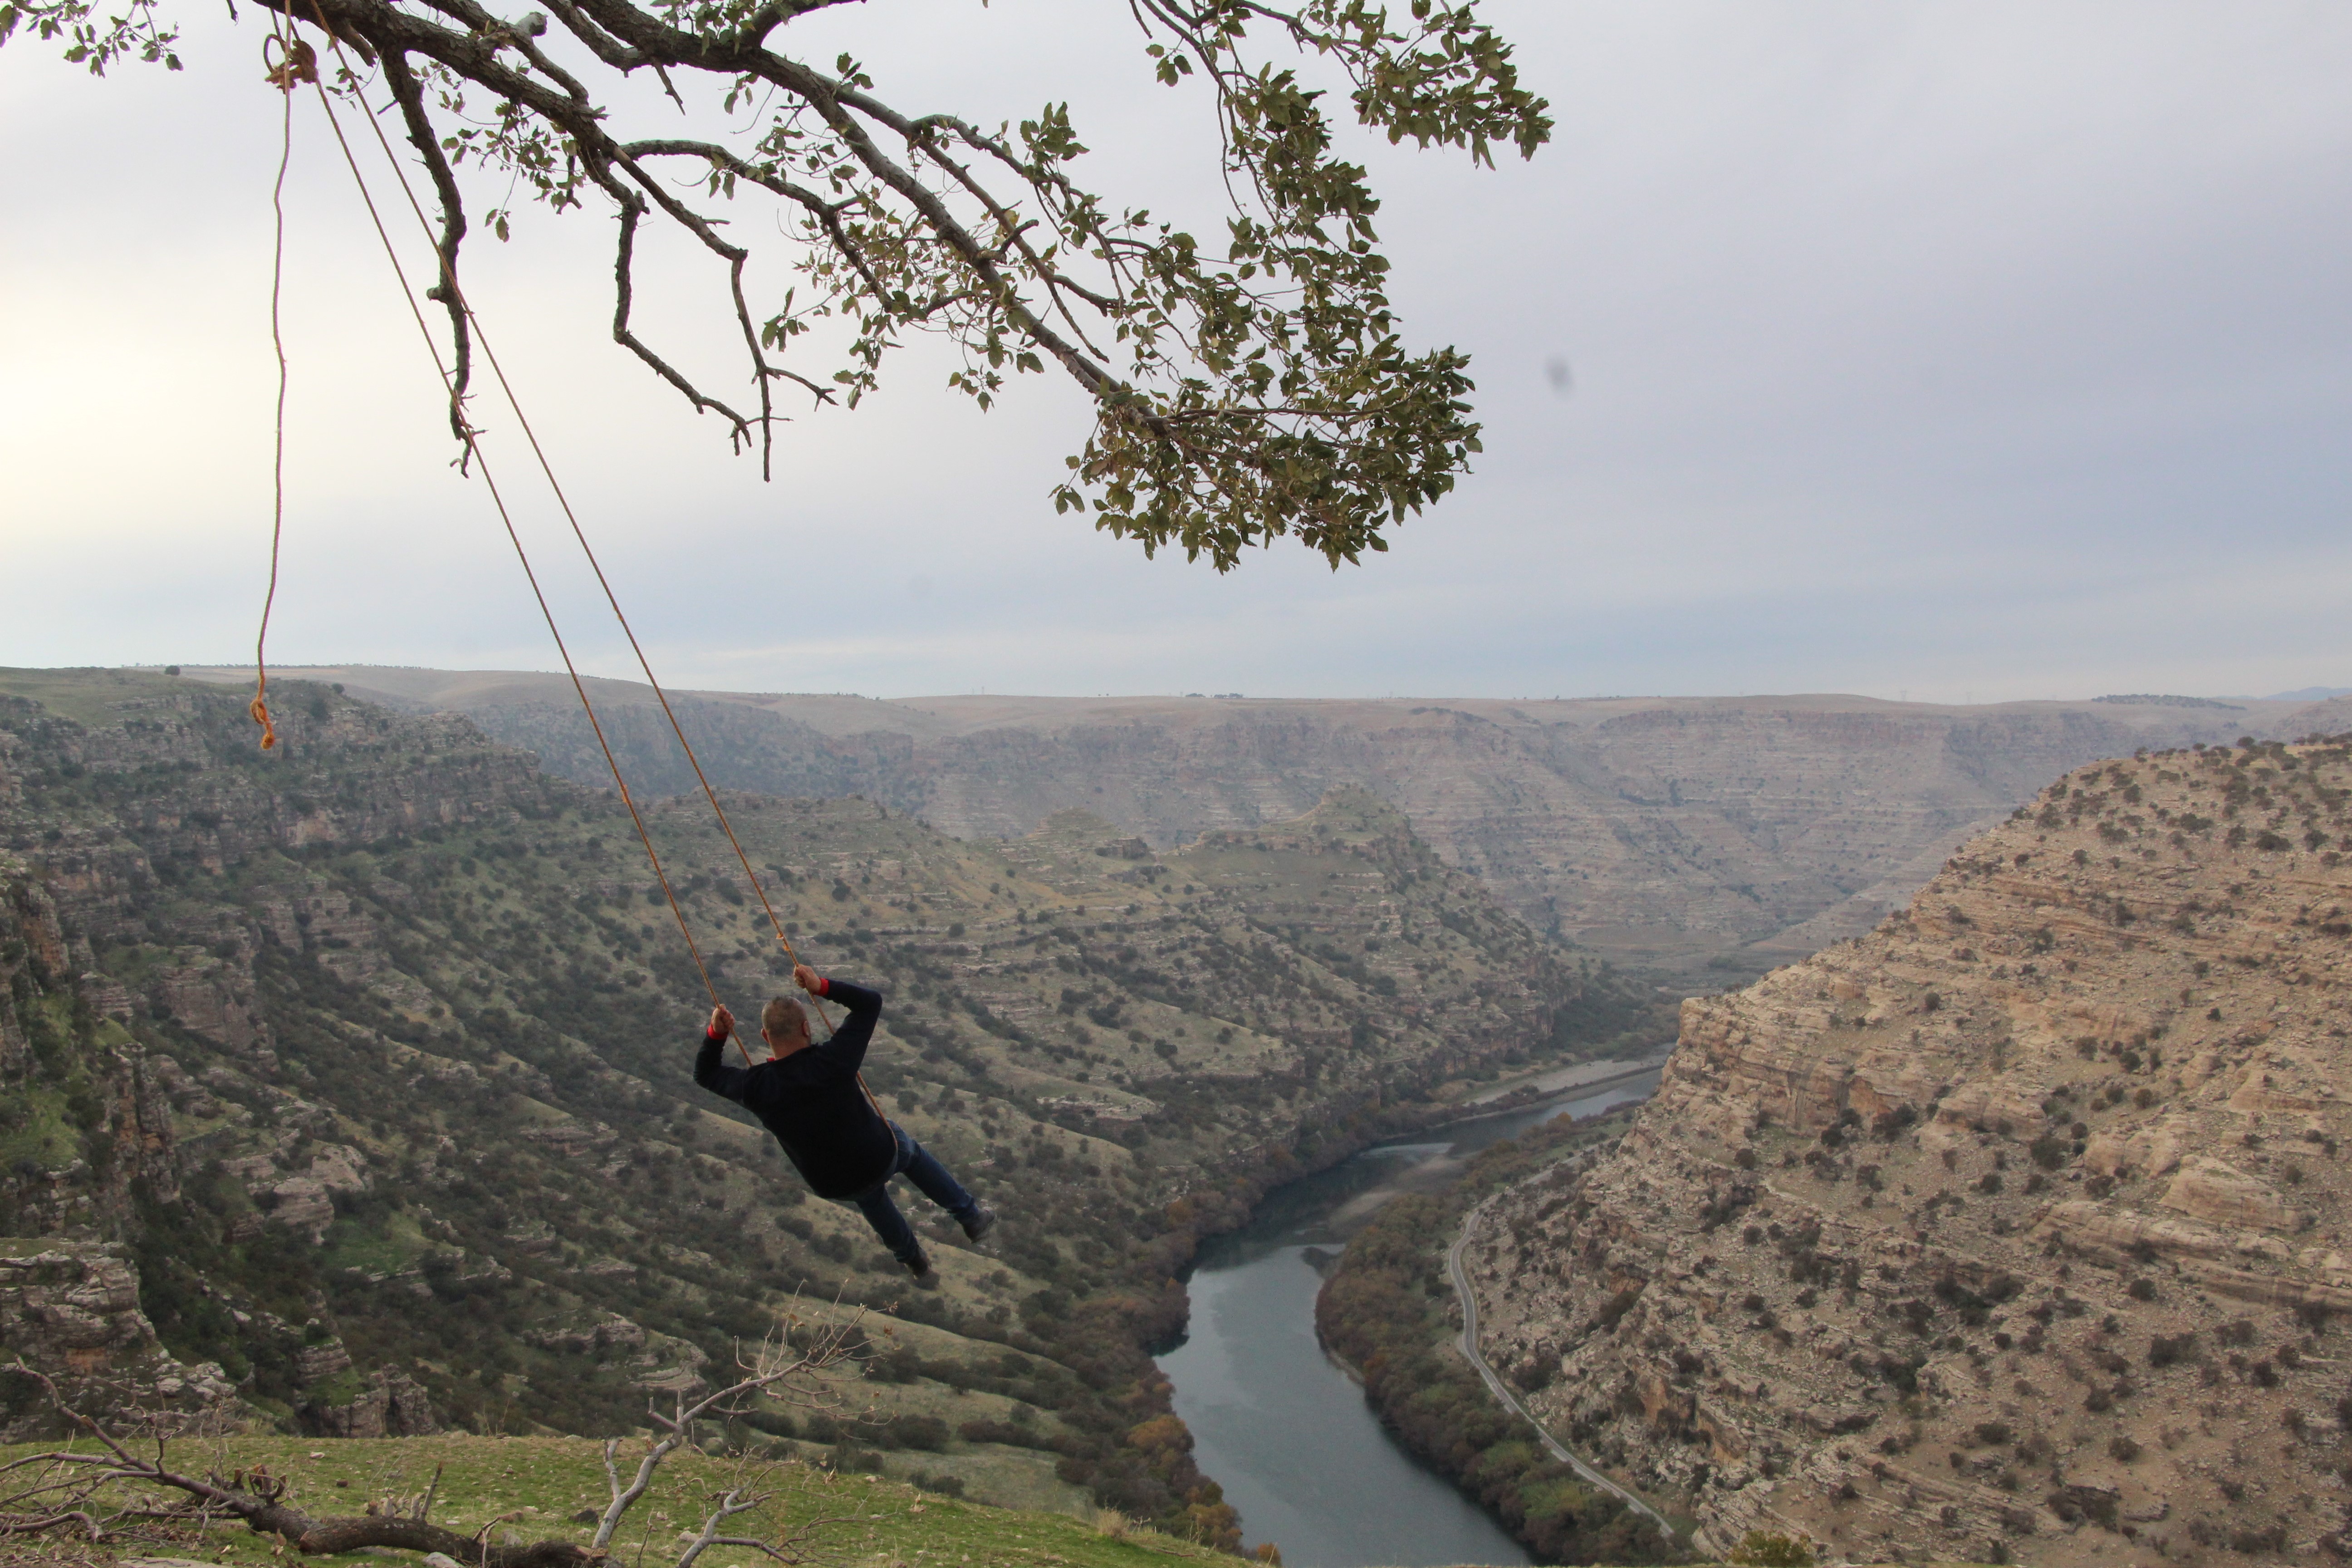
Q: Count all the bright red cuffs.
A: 2